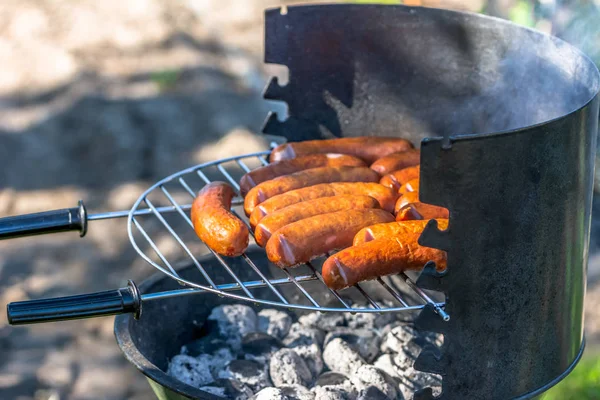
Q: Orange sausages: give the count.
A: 14